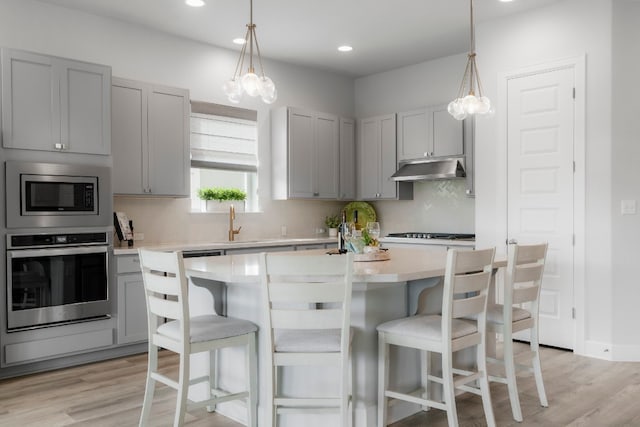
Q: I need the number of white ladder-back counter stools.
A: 4